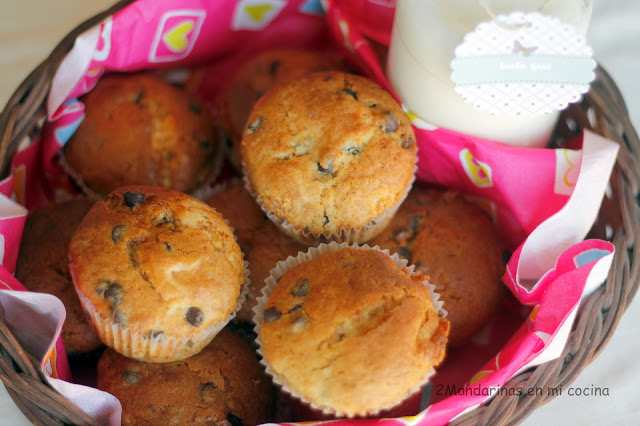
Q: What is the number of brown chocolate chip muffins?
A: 9